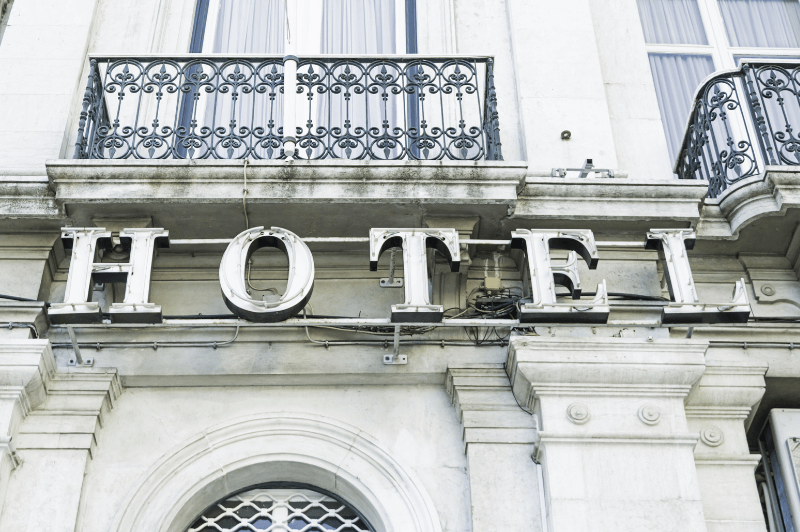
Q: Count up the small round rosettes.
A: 4